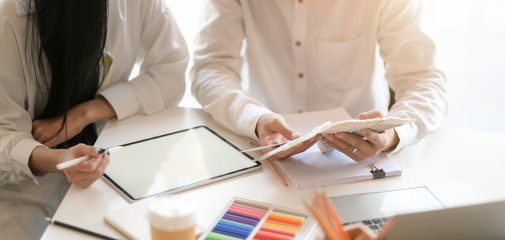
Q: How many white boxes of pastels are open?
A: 1